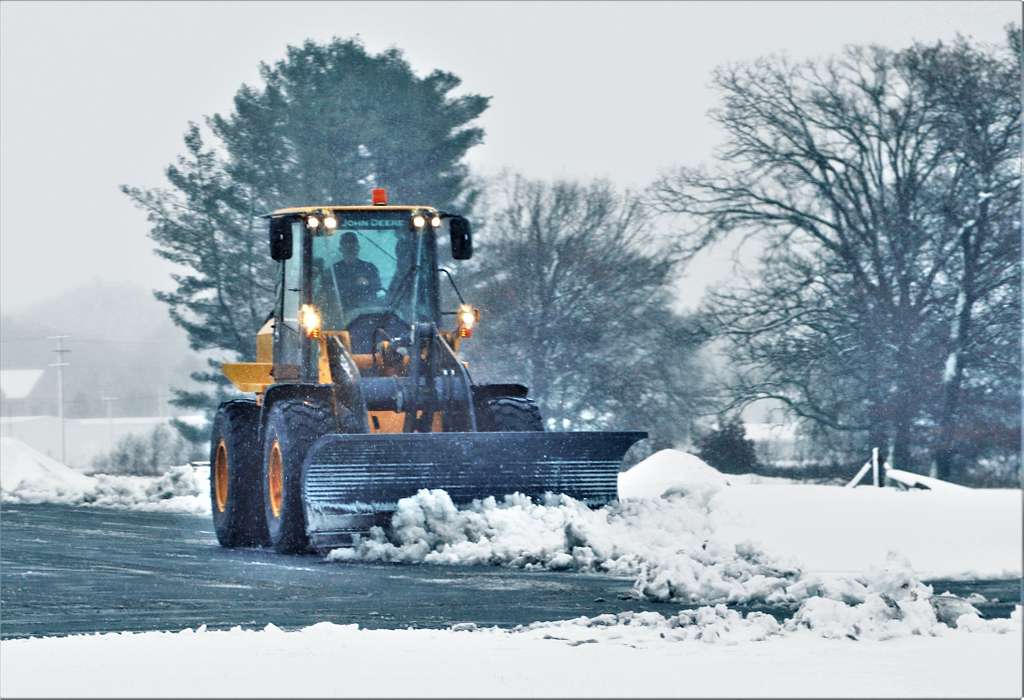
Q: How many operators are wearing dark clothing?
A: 1